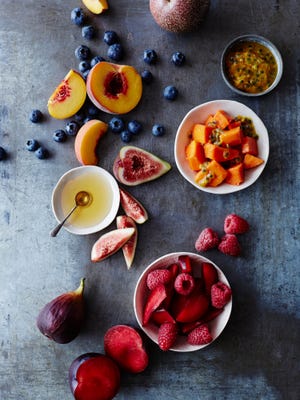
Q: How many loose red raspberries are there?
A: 3